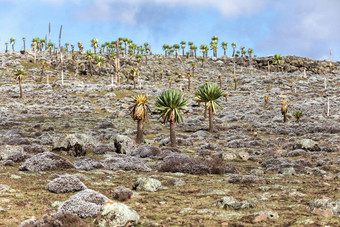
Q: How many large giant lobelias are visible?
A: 3